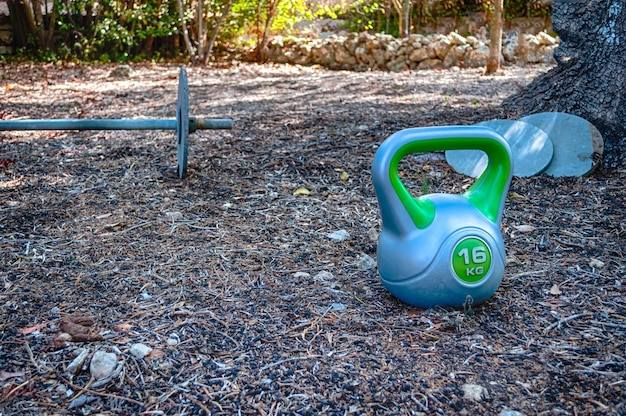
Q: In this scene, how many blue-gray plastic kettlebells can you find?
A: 1